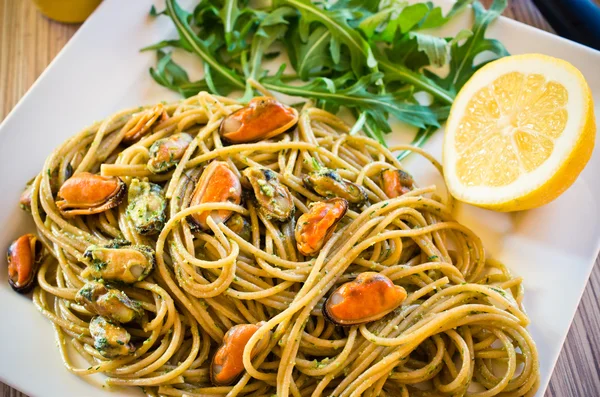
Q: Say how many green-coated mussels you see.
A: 7